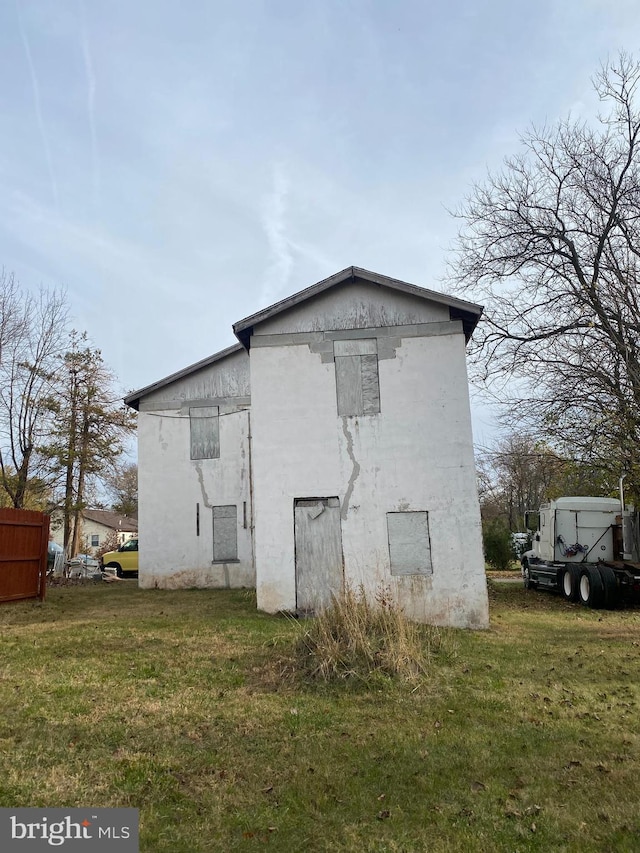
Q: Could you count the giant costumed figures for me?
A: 0